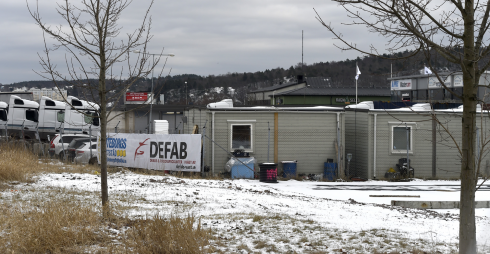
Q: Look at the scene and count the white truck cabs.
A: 4